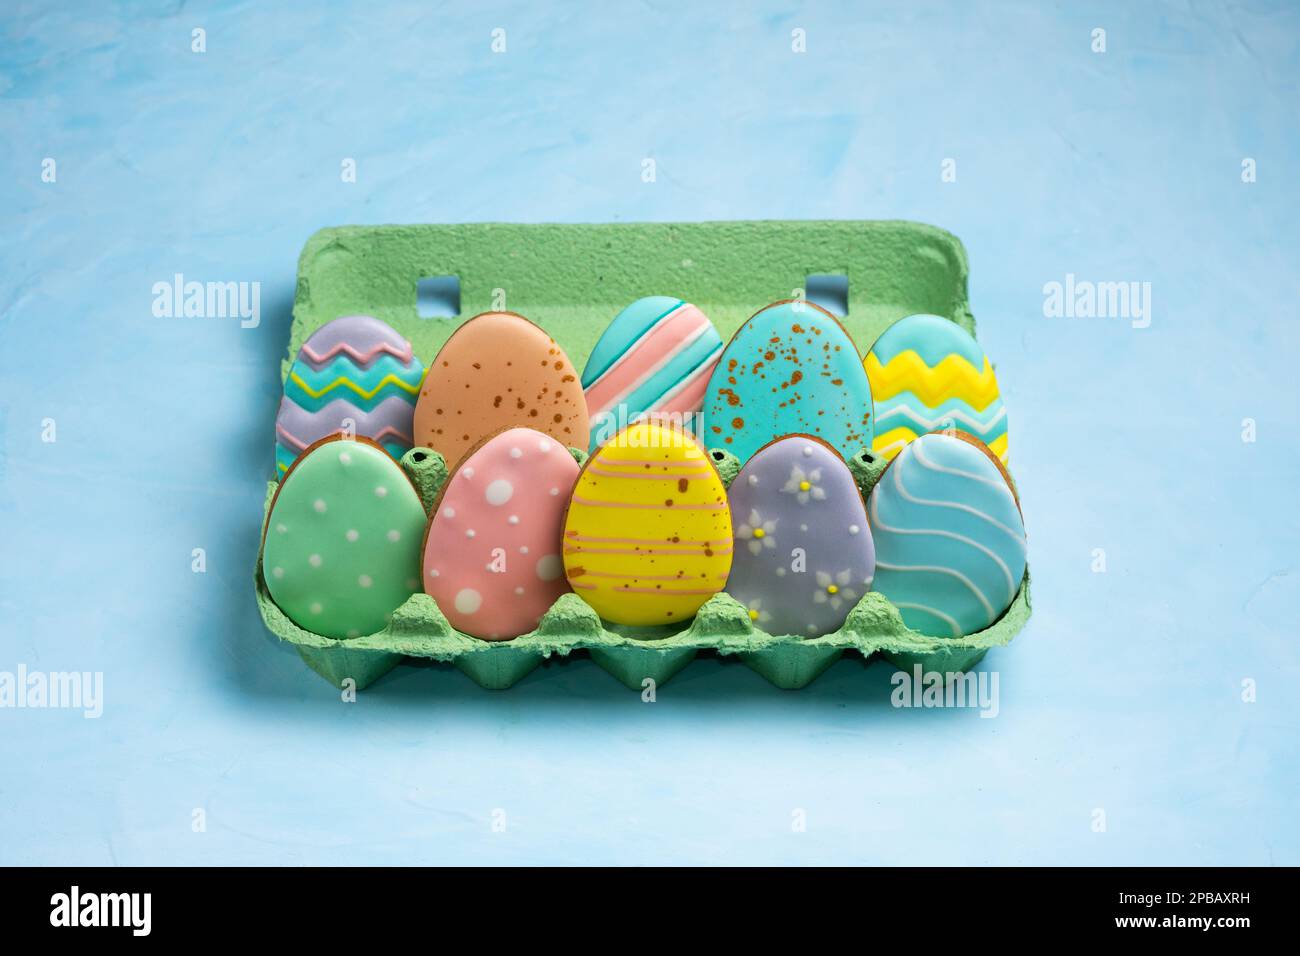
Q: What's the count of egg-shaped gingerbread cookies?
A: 10